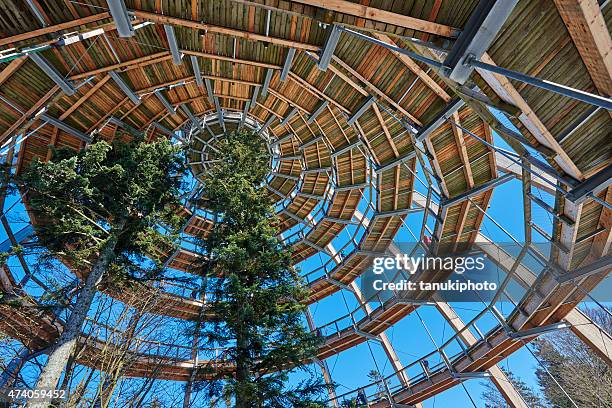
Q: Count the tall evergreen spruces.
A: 2